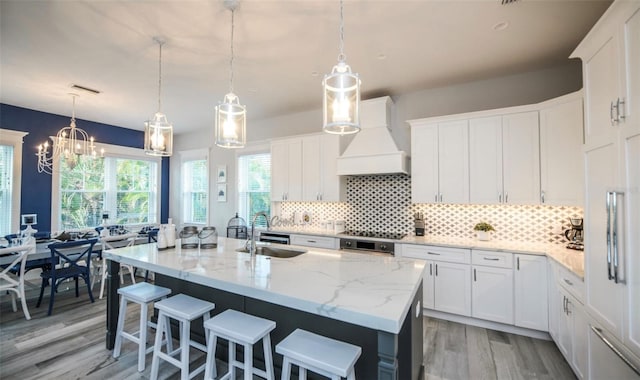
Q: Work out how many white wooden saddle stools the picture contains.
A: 4